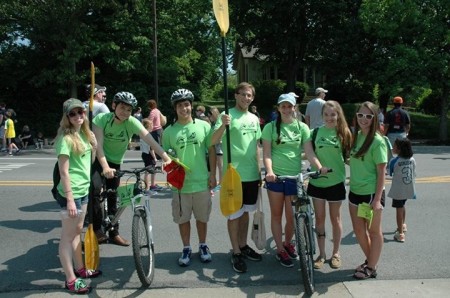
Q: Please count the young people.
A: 7